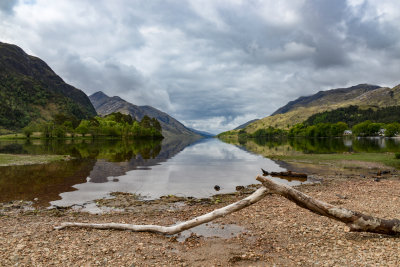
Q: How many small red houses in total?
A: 0